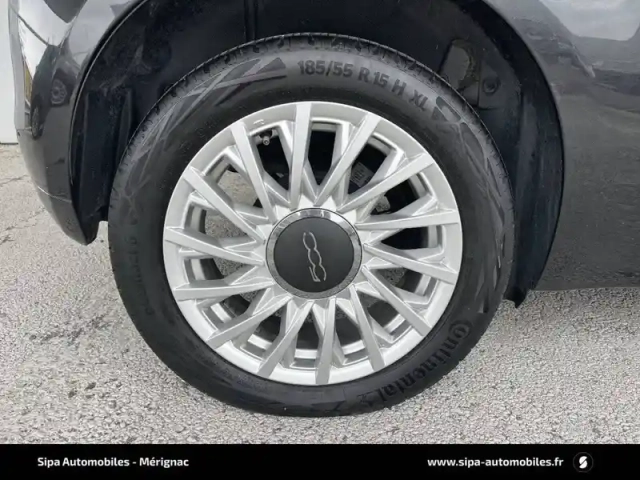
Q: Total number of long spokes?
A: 14